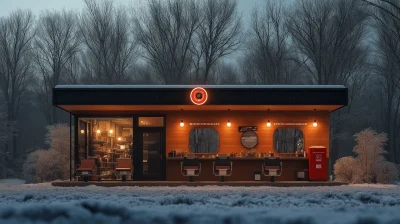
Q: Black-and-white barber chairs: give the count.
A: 3